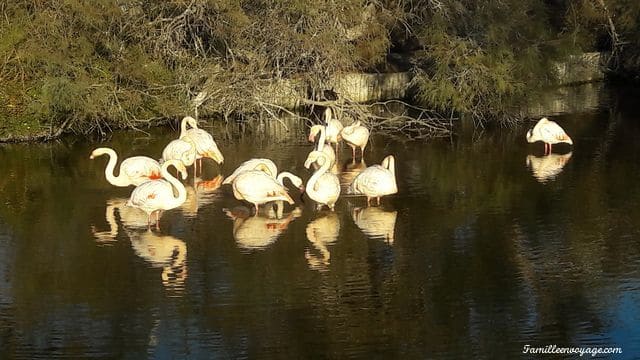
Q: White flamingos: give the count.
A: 12